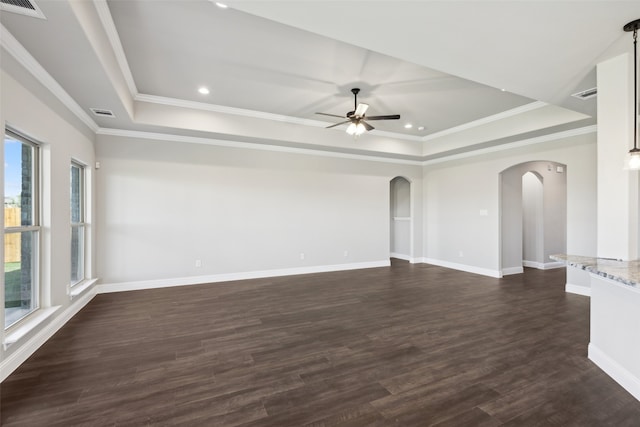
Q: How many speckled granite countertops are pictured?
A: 1